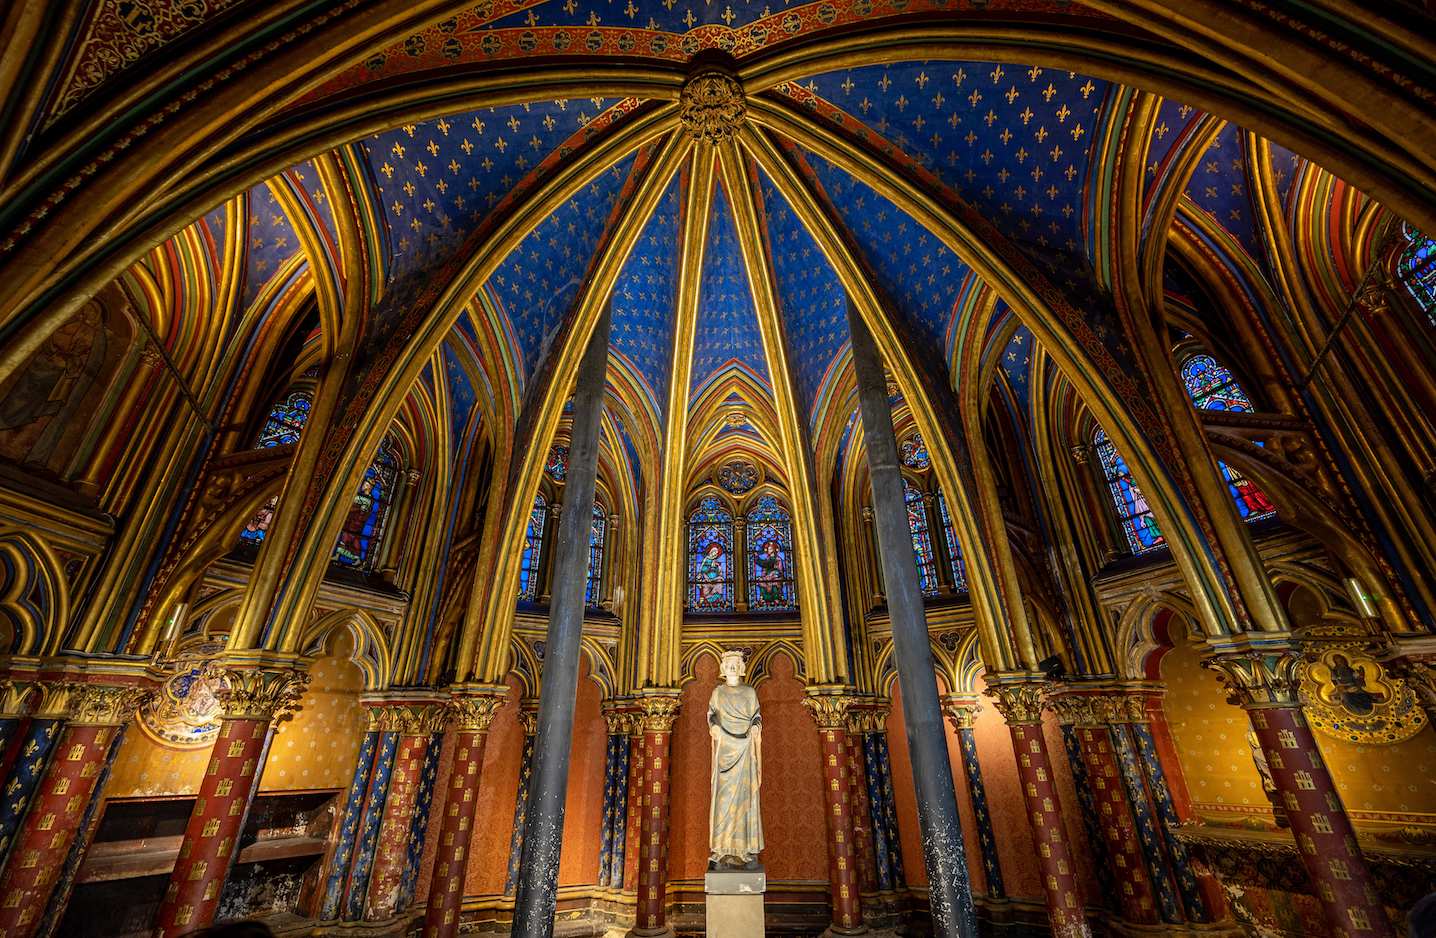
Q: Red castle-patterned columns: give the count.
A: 11